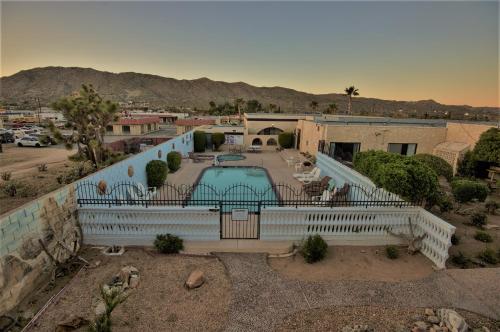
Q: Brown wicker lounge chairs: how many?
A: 2